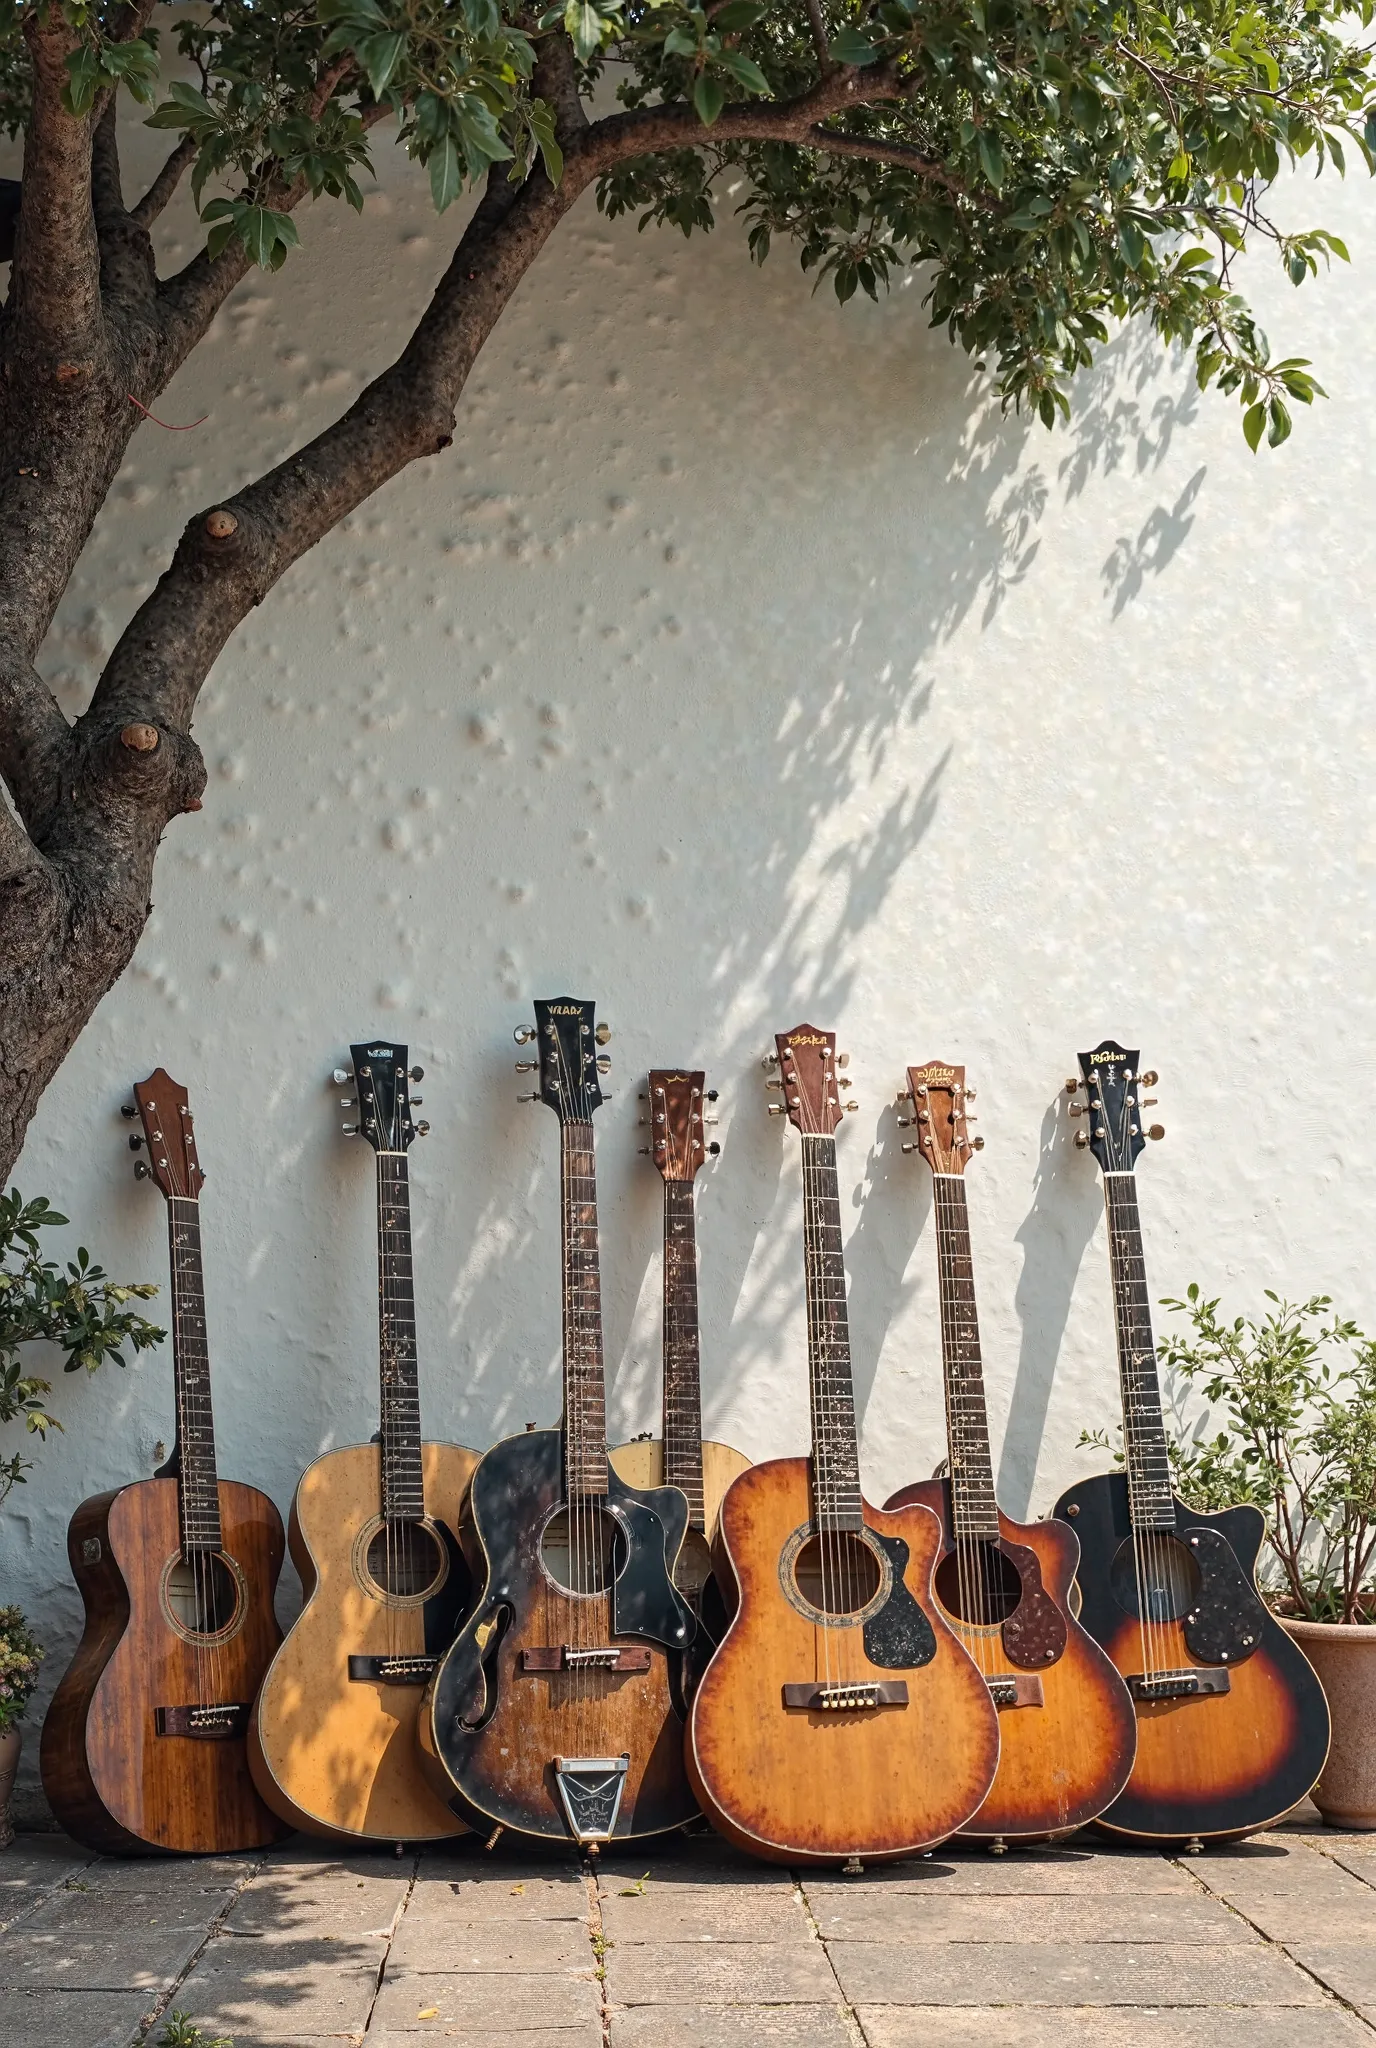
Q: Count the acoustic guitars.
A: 7